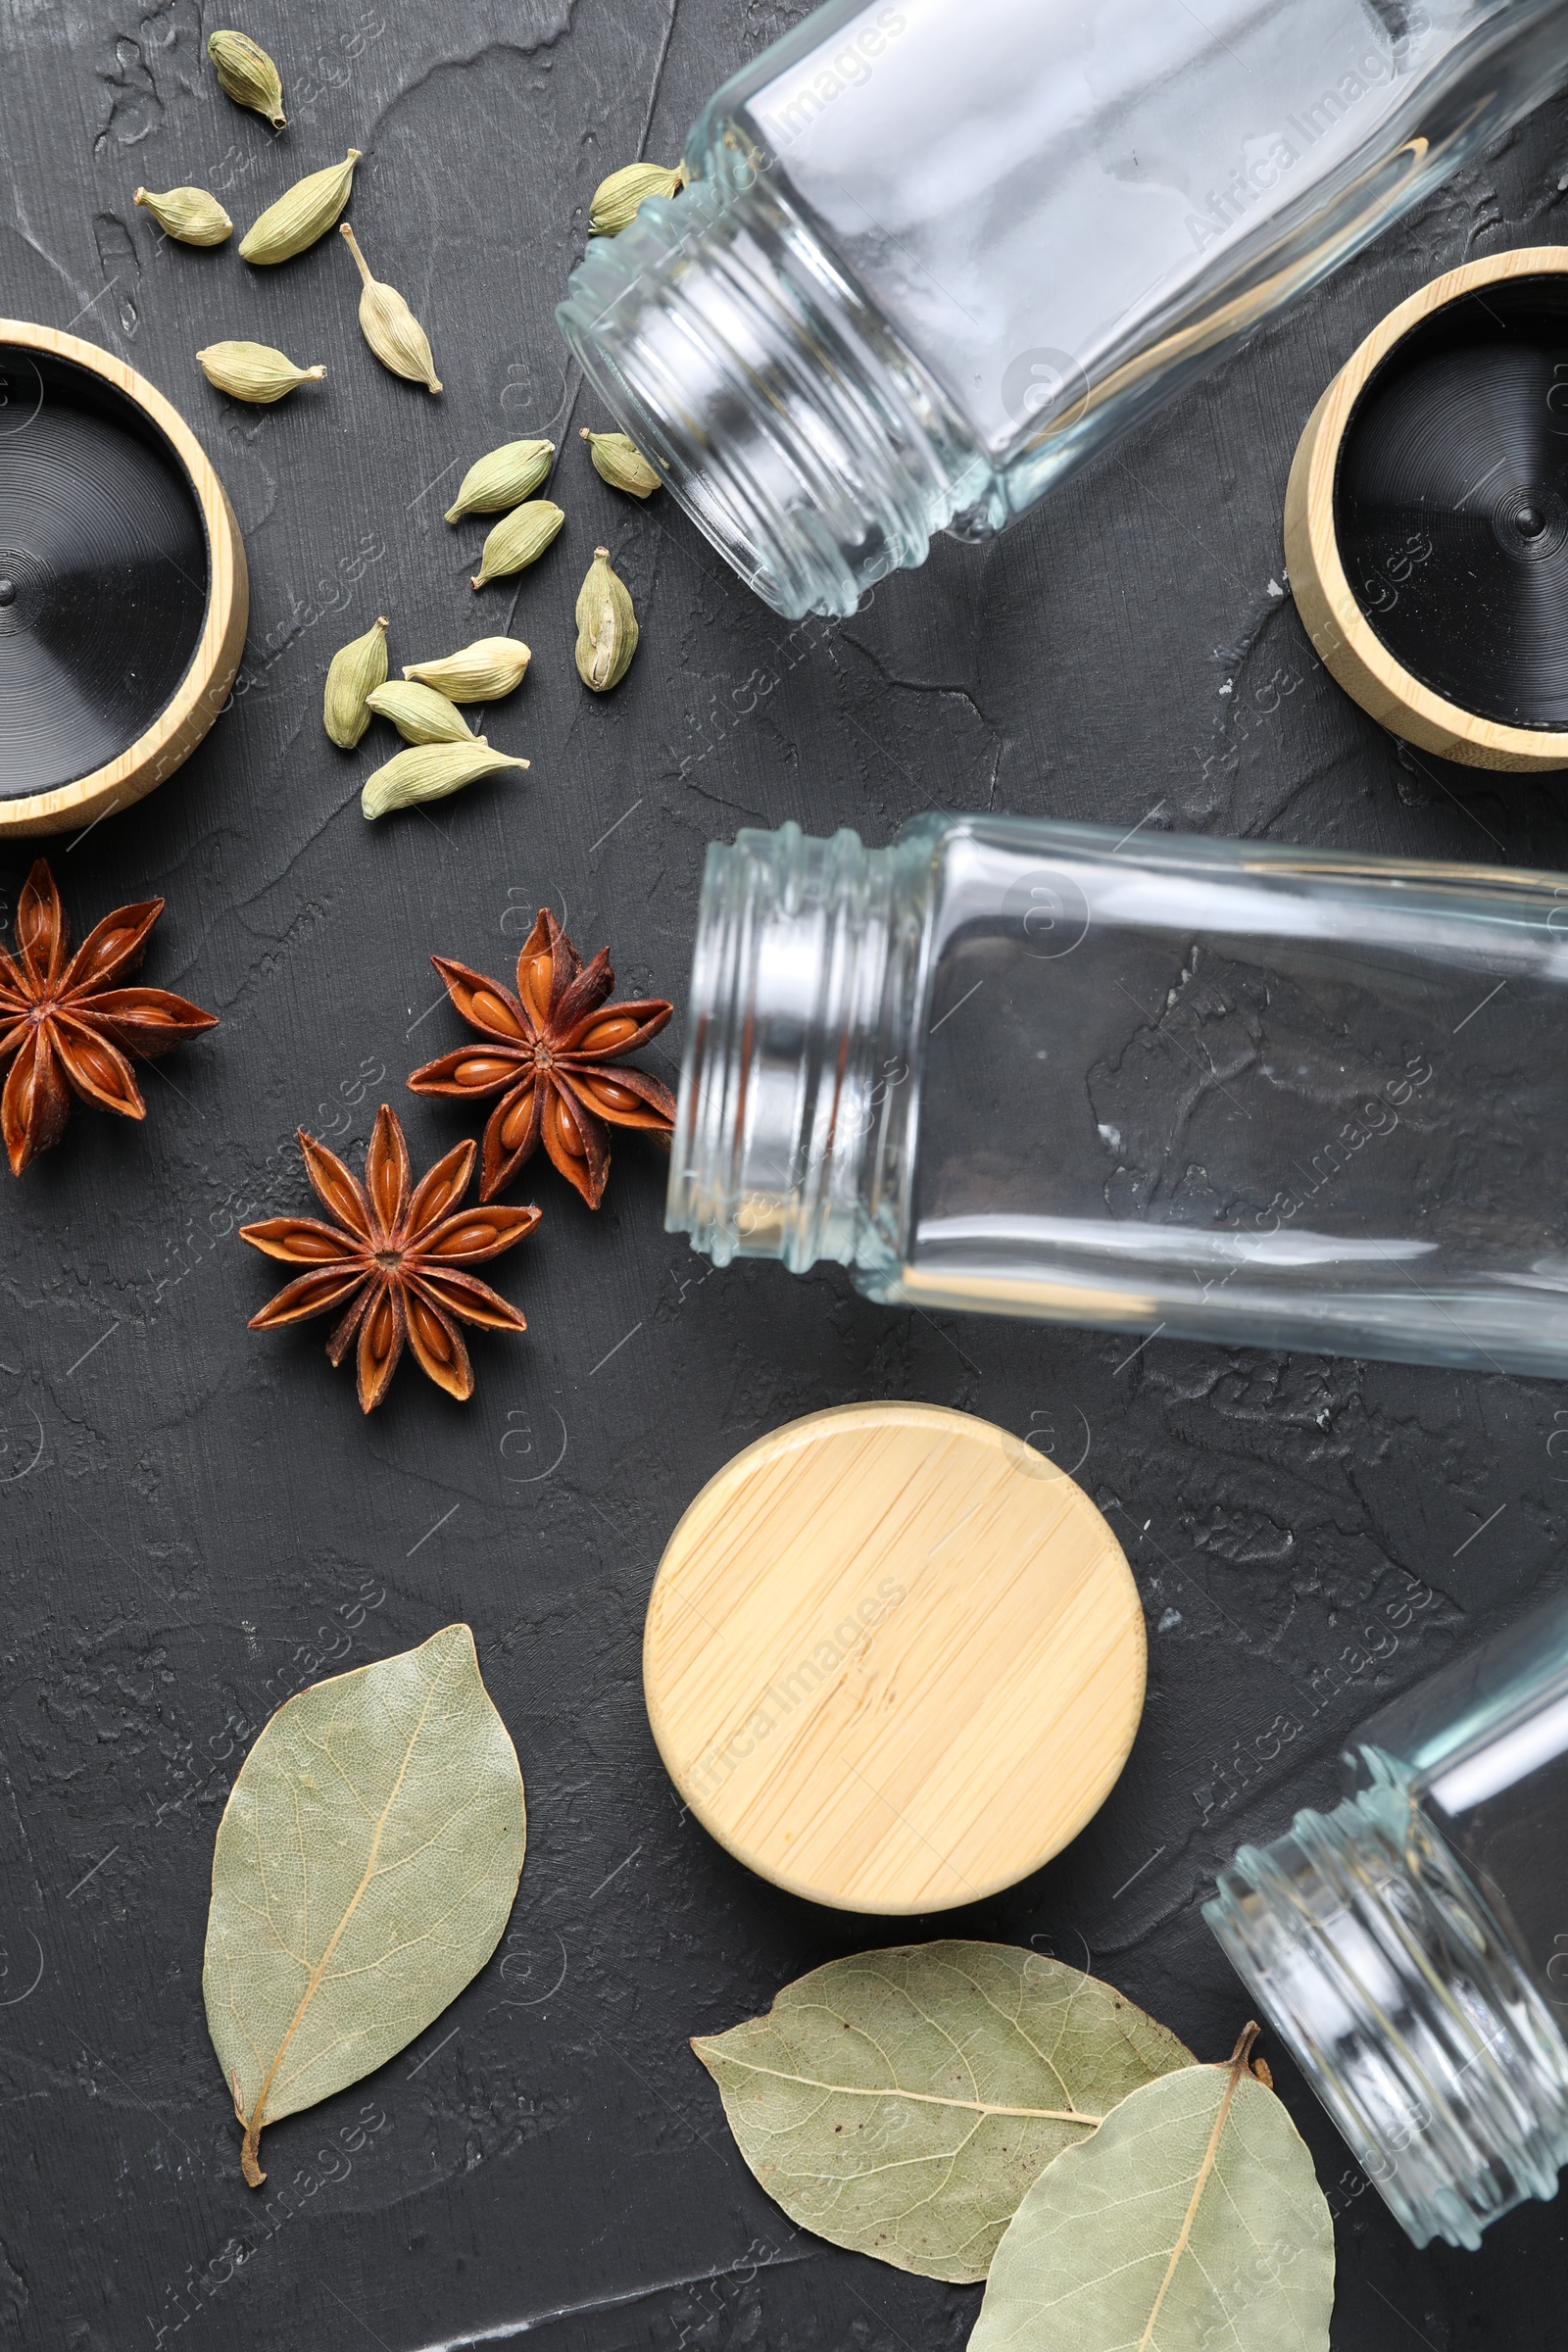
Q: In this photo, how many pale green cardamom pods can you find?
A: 14